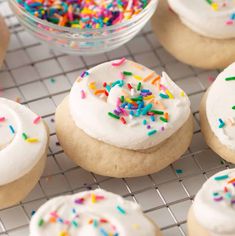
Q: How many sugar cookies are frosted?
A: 6